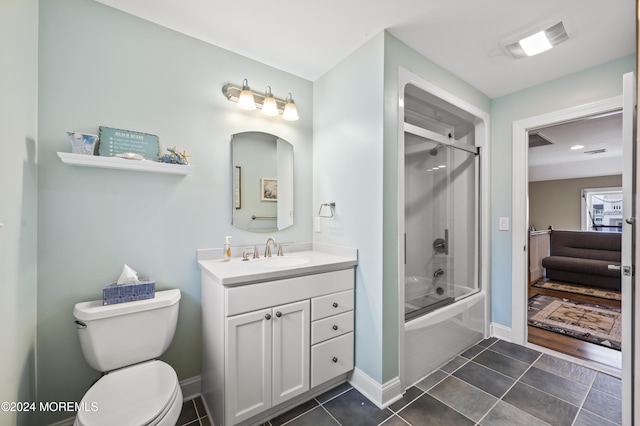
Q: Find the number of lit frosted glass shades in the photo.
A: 3